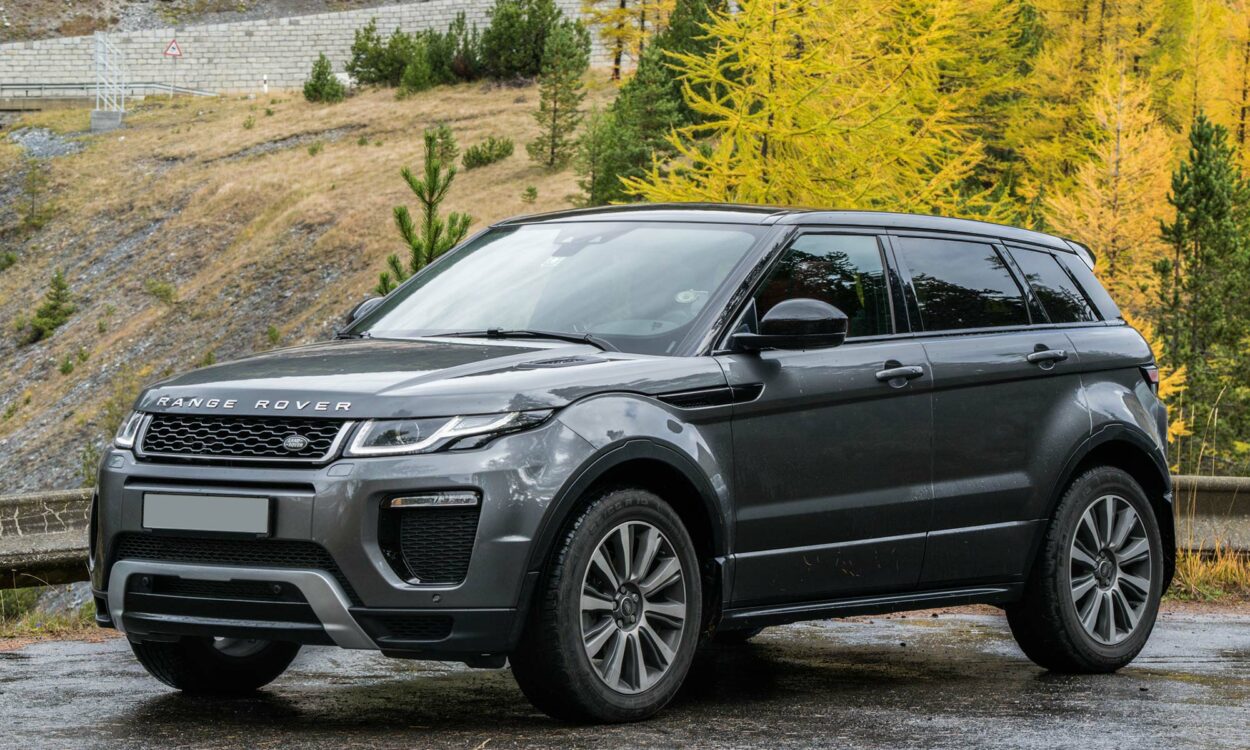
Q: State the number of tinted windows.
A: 3